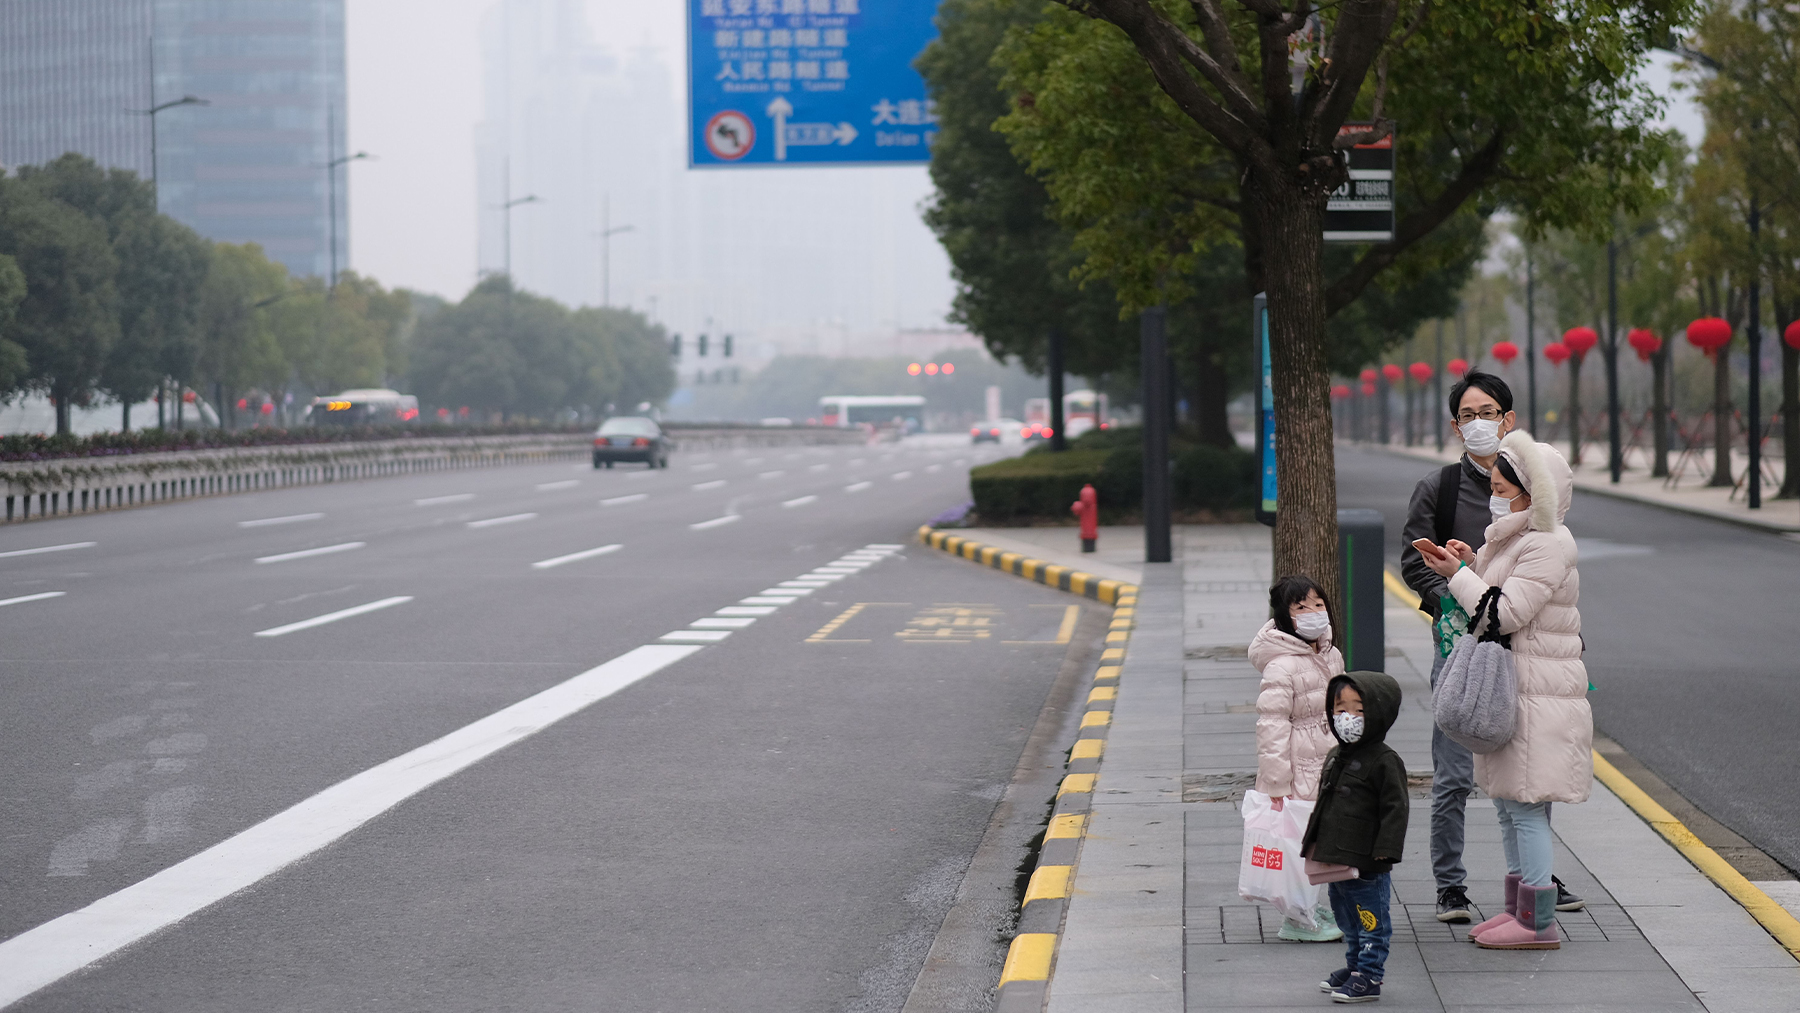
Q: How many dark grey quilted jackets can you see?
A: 0